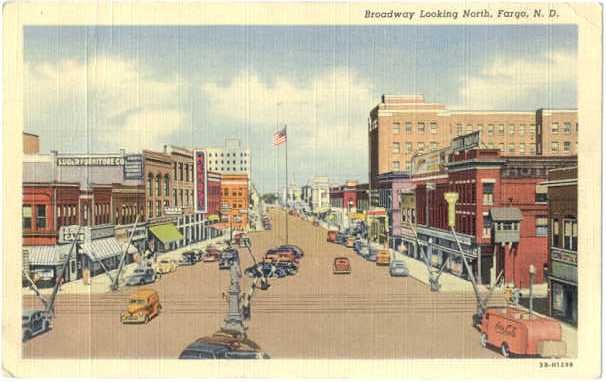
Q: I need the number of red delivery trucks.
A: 1